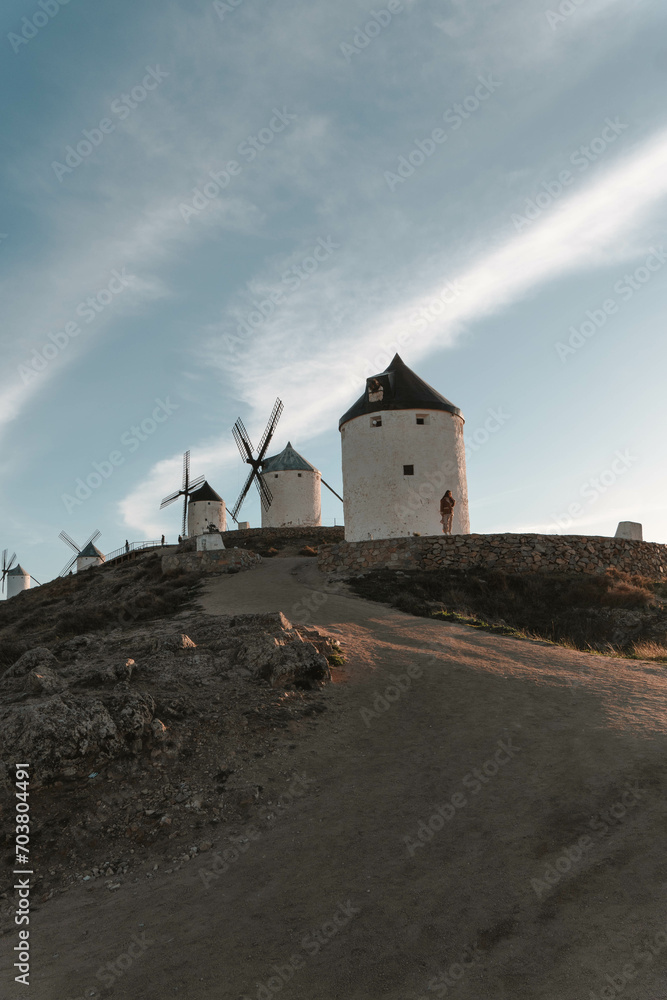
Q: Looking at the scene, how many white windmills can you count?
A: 5